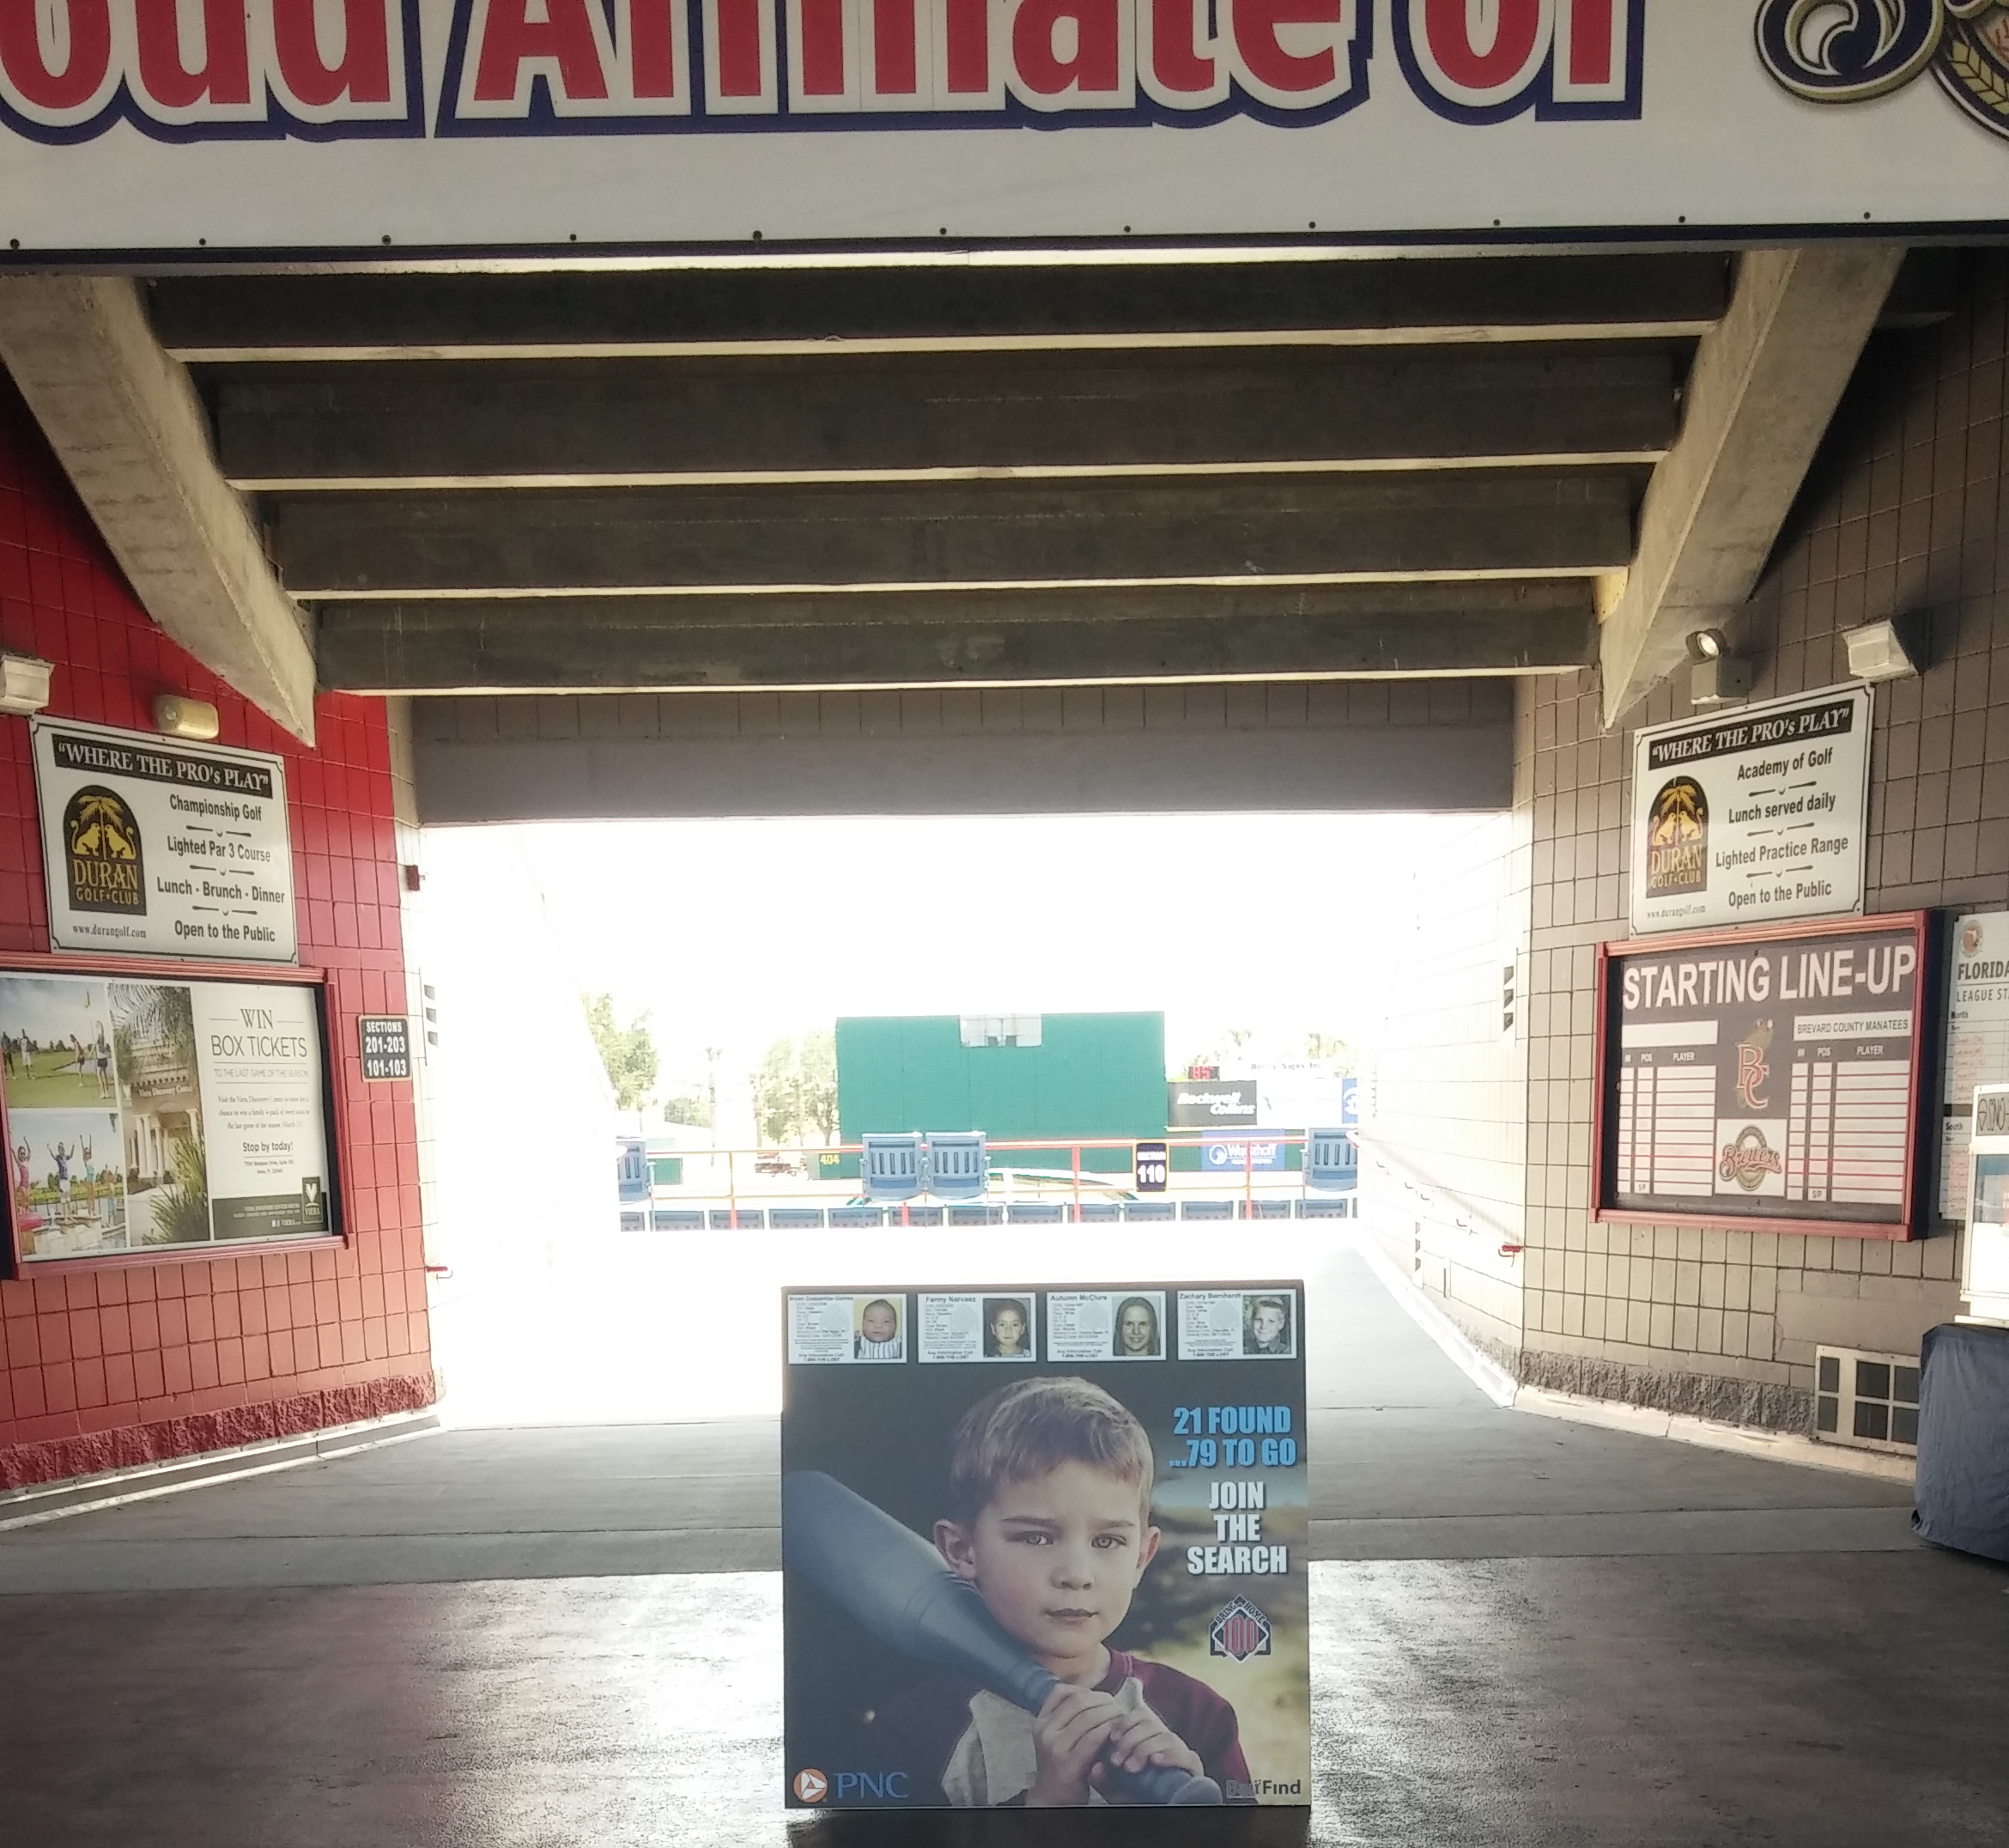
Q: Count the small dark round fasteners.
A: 11